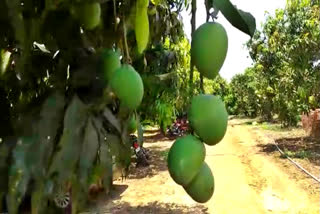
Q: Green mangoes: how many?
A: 7